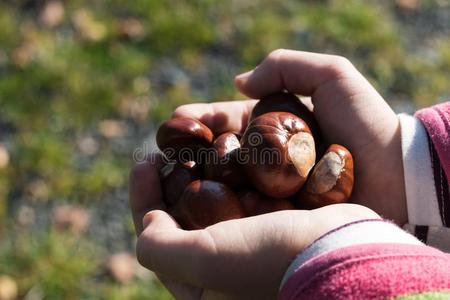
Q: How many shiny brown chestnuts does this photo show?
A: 8